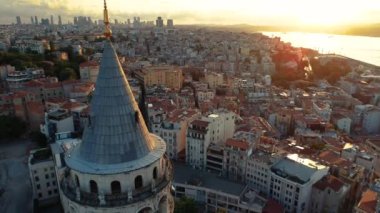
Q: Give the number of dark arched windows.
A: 5